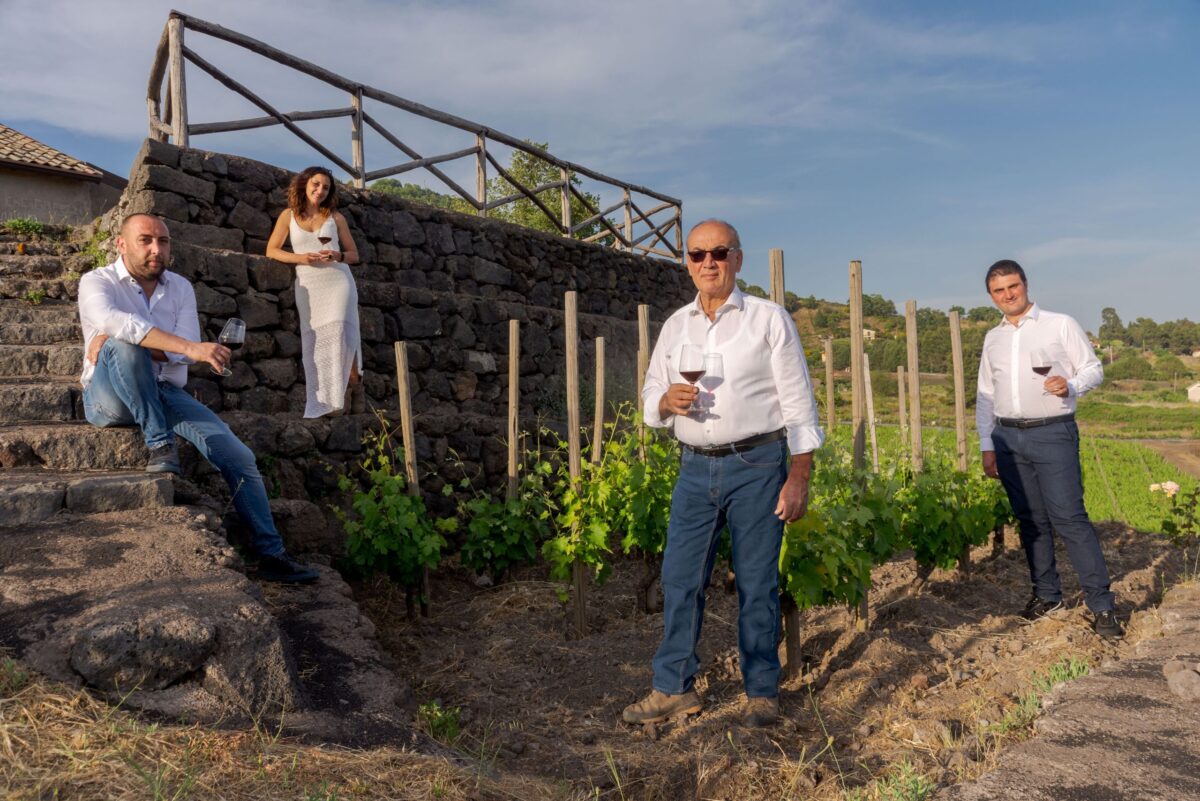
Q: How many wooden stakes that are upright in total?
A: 12